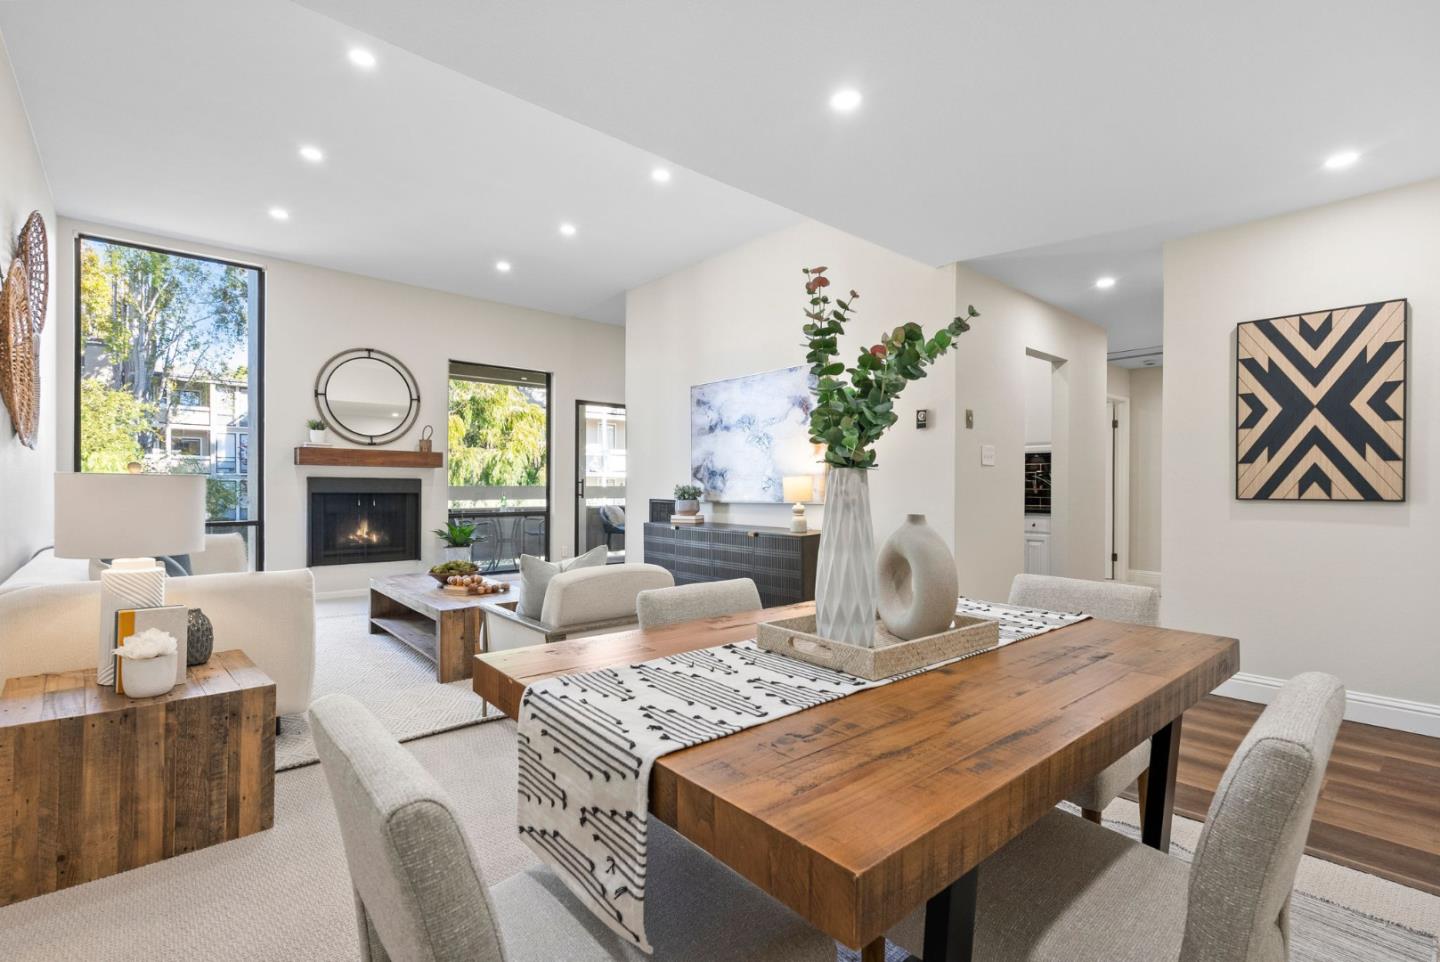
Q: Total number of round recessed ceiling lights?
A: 9